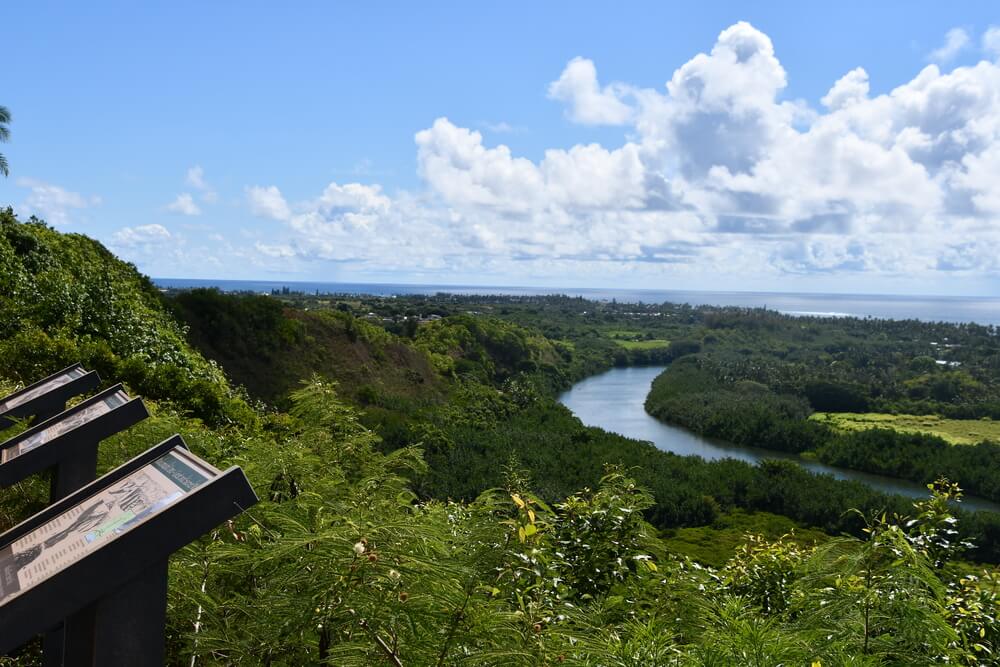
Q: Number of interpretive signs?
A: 3